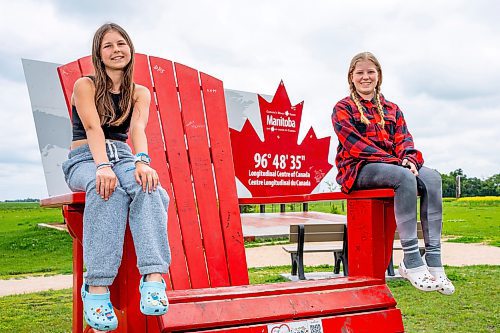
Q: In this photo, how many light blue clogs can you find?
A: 2